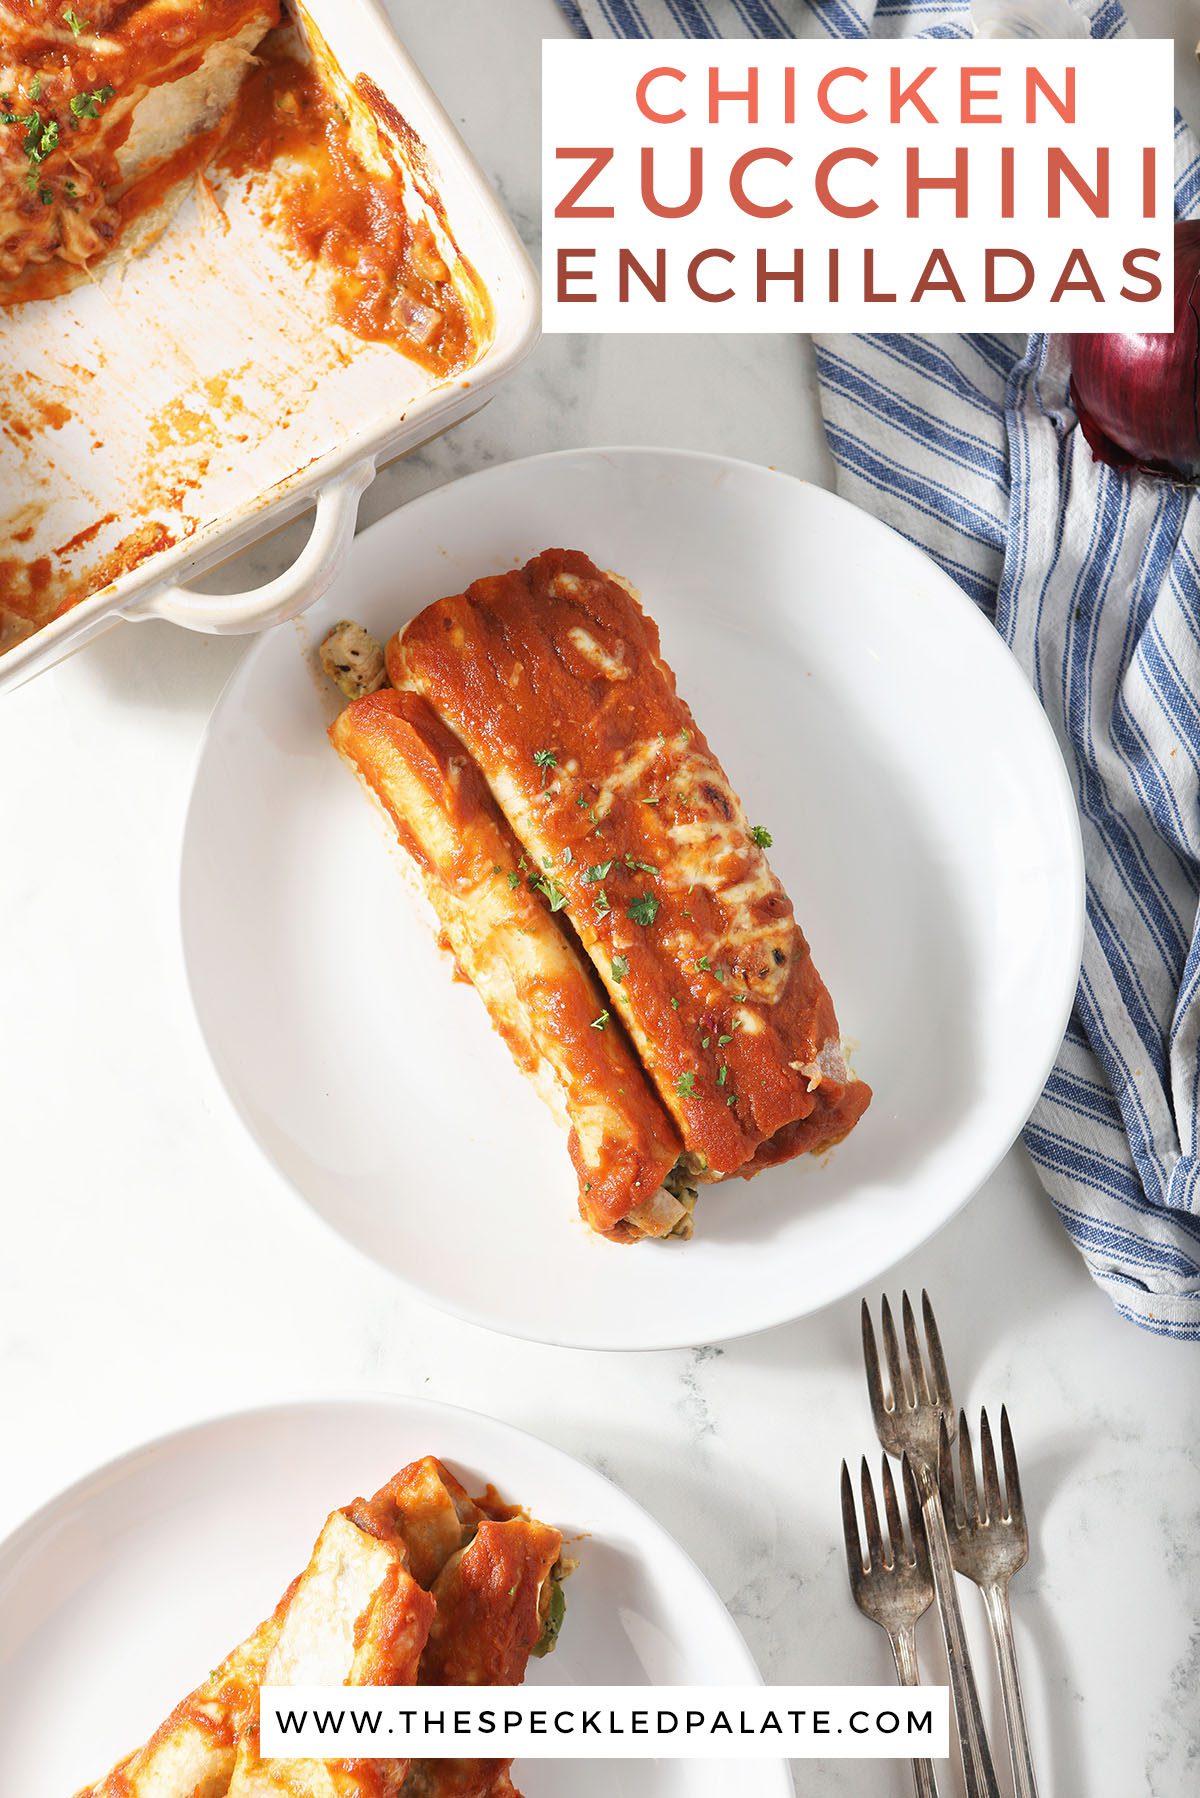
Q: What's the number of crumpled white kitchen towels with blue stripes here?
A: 1